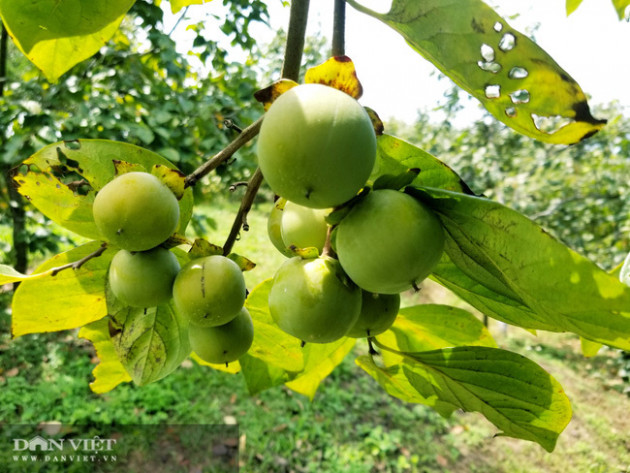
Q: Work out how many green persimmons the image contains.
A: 10